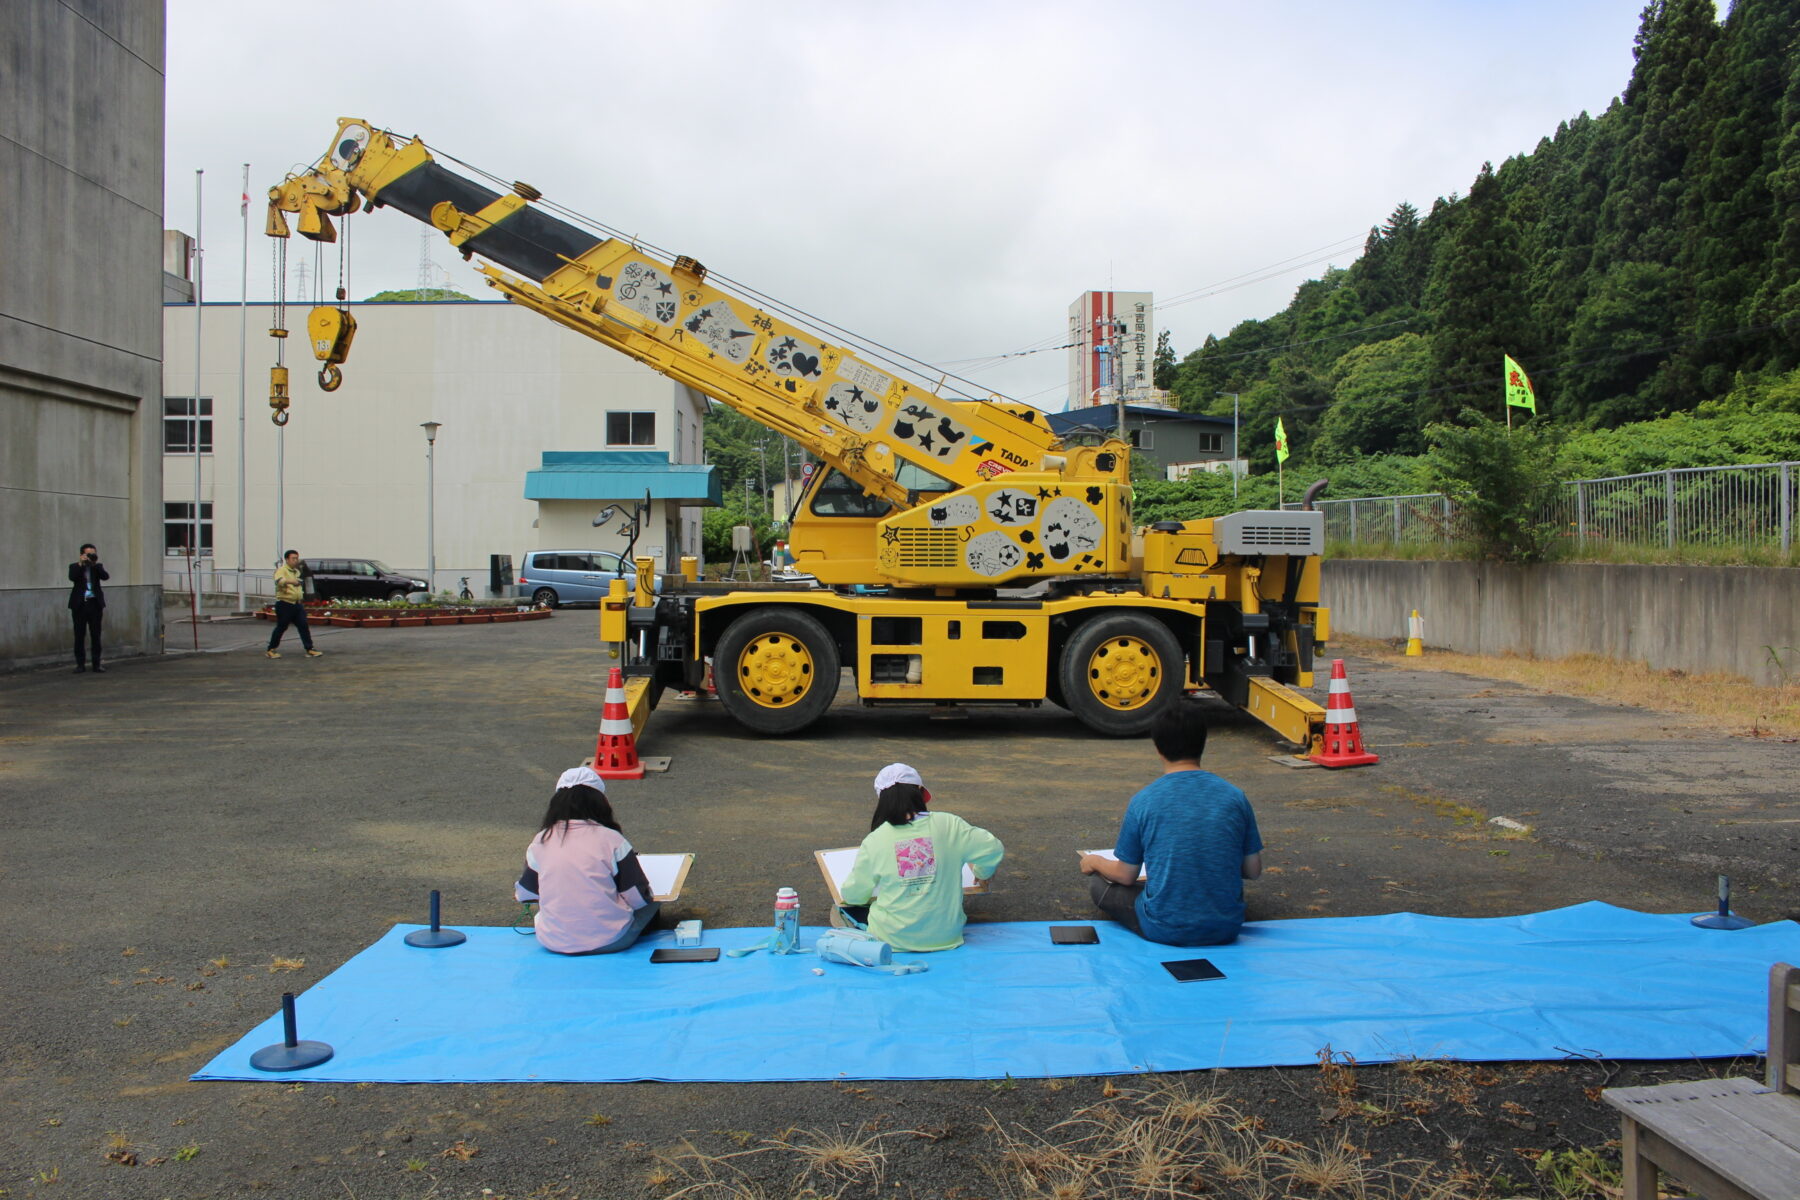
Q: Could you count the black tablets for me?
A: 3